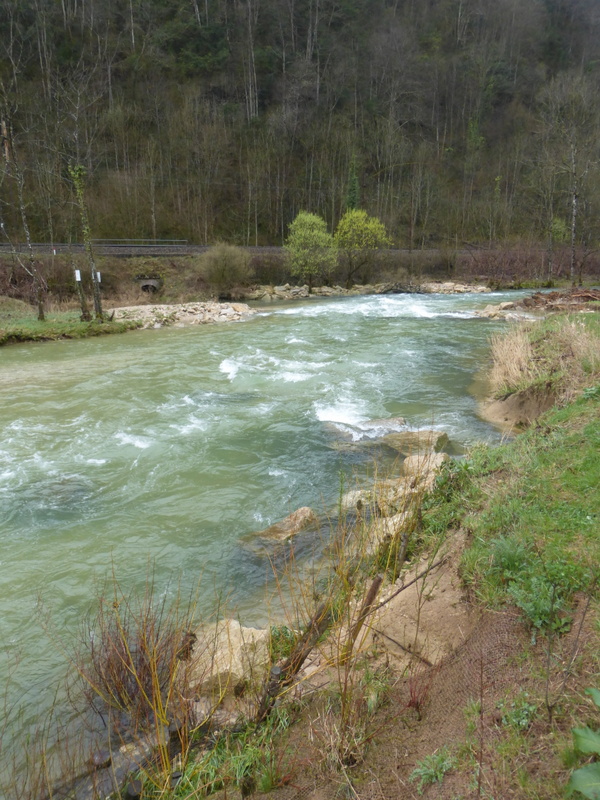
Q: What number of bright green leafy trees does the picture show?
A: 2